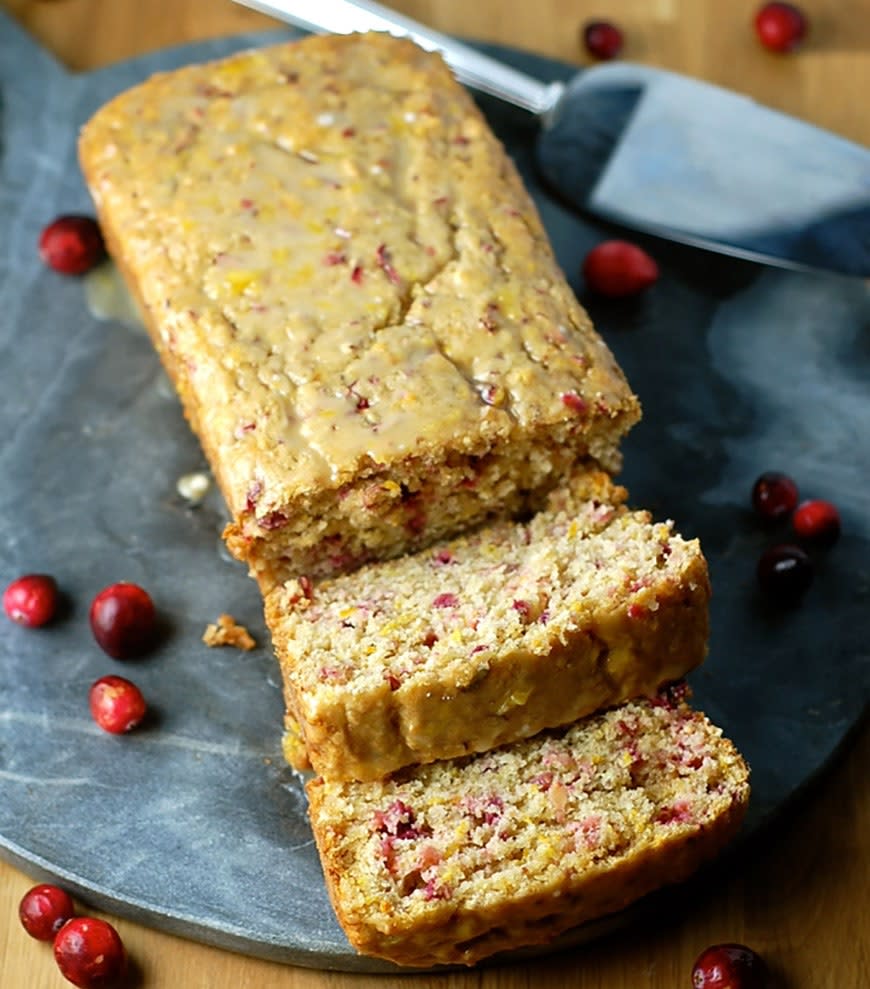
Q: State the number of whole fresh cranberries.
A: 13